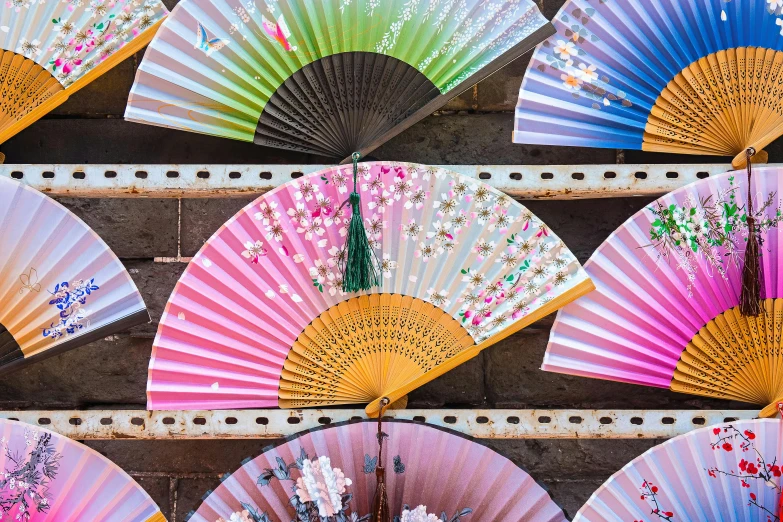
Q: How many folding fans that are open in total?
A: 9